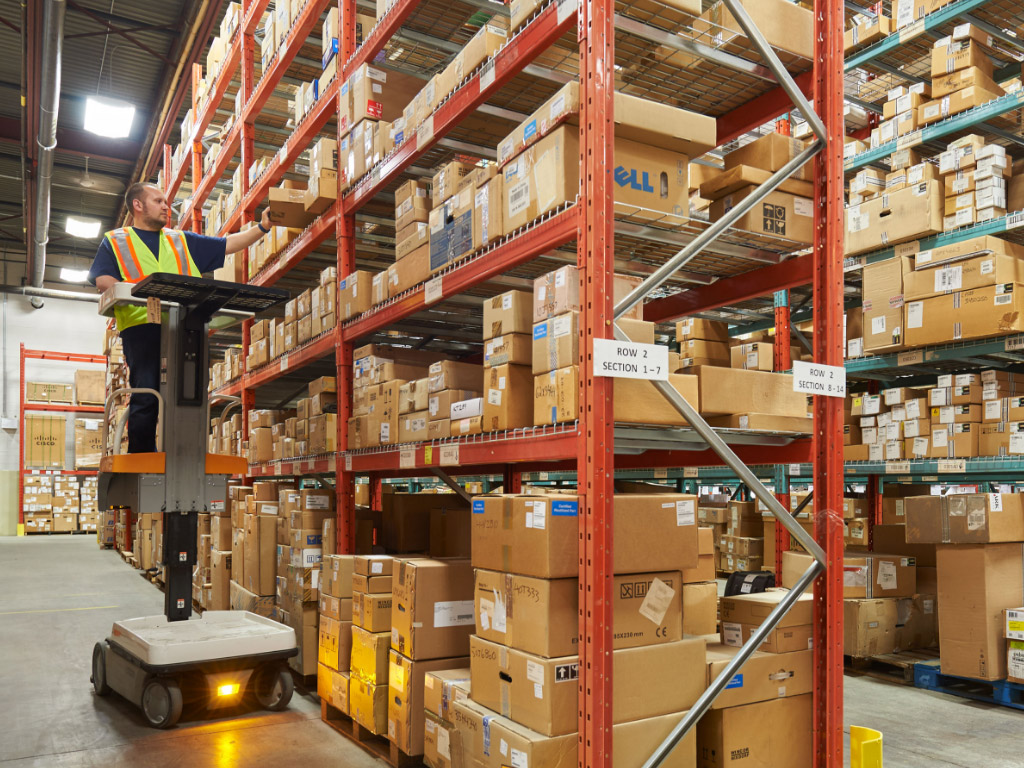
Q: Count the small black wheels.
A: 3